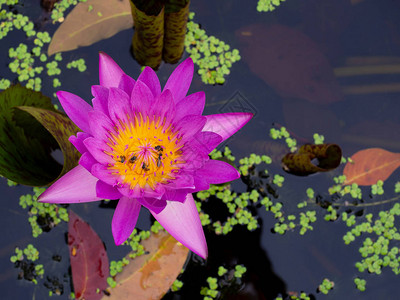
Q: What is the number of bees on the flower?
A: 5